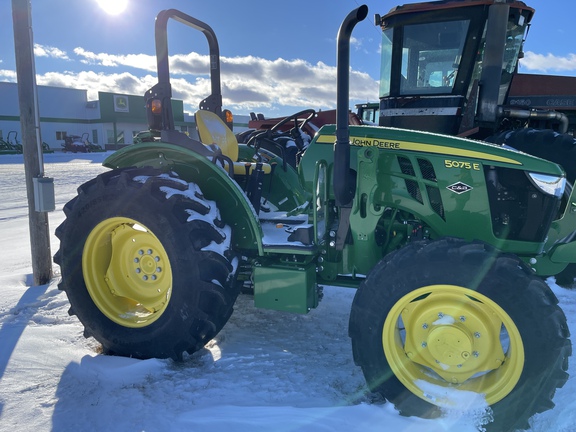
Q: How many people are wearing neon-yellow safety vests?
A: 0